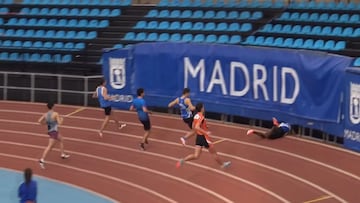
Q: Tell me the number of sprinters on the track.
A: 6